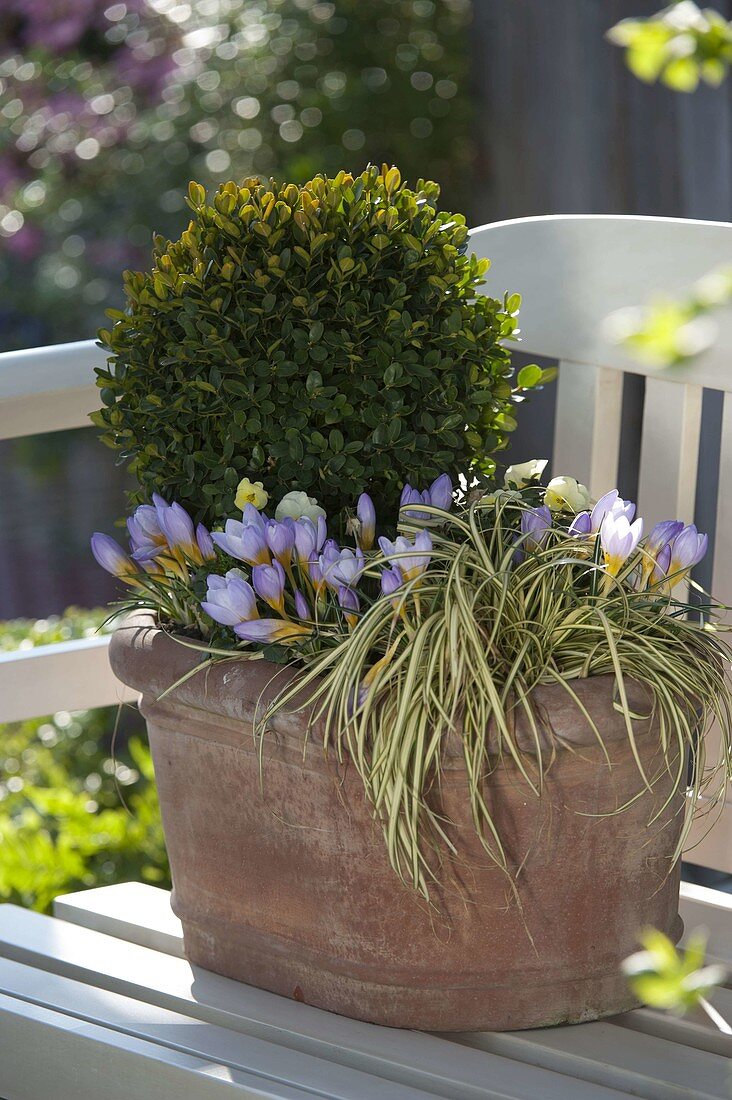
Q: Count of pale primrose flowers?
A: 4